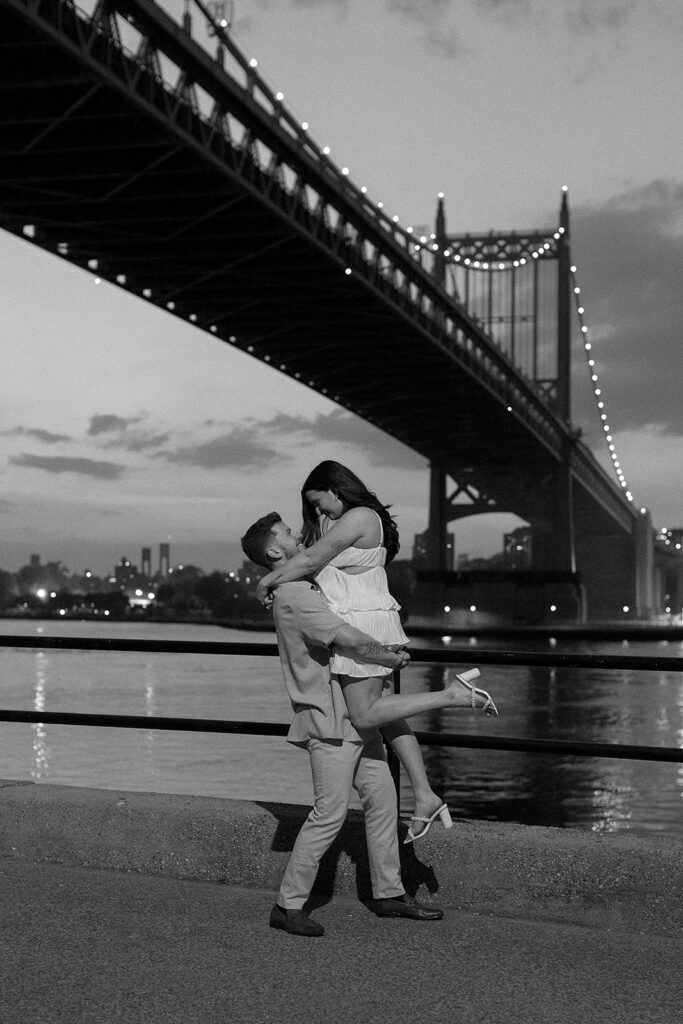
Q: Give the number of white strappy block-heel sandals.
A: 2